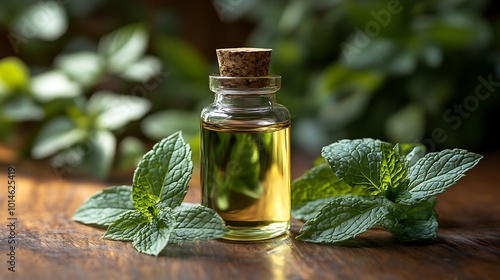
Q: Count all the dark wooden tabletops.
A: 1